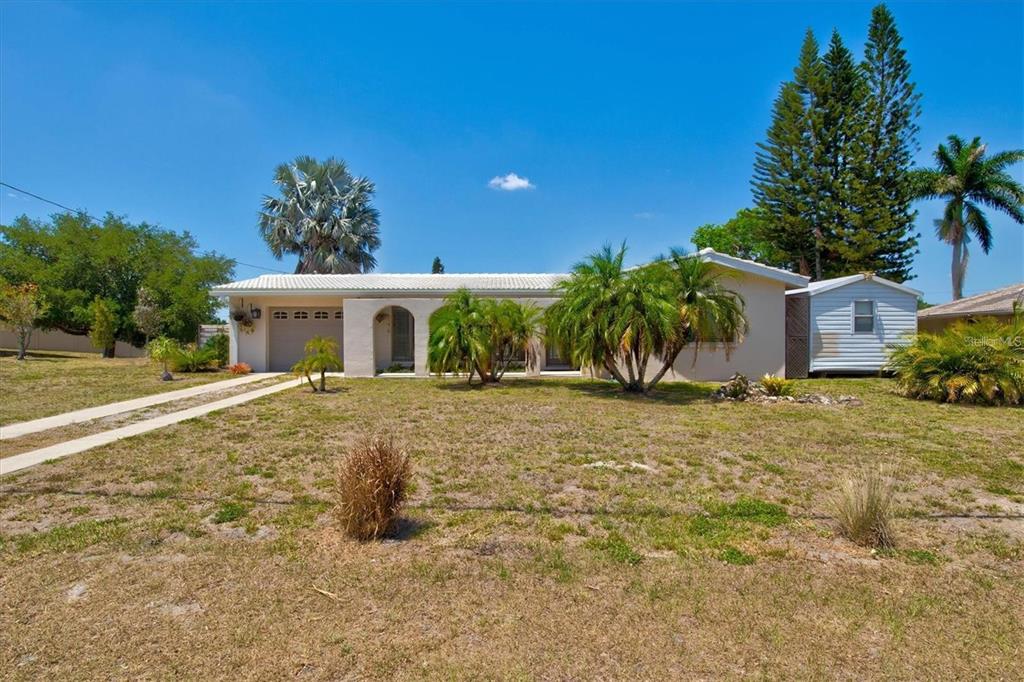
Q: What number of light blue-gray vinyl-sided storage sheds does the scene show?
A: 1